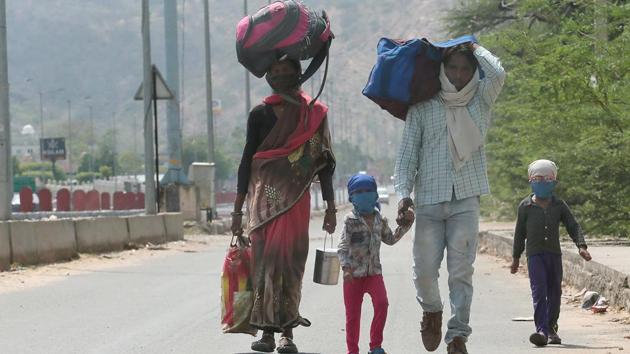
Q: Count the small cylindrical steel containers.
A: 1